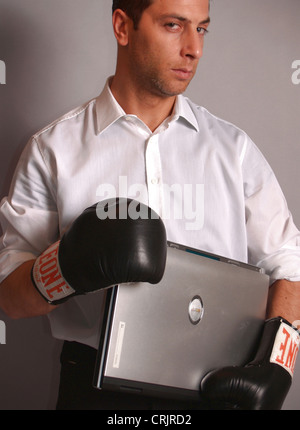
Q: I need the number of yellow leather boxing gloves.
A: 0